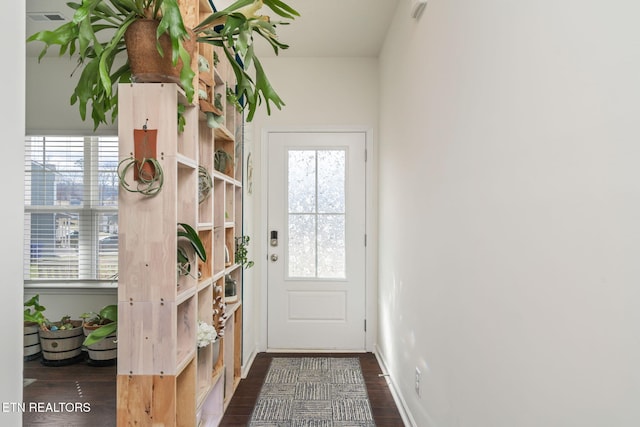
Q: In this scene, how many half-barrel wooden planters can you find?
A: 3